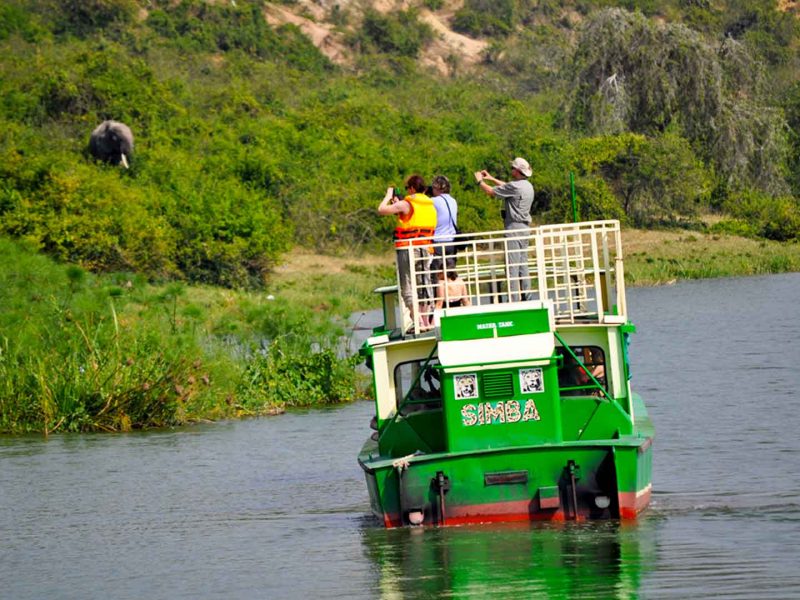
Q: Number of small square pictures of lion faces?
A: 2